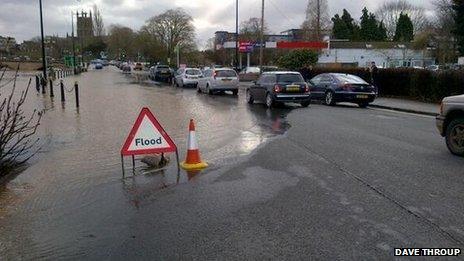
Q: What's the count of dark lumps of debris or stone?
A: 1